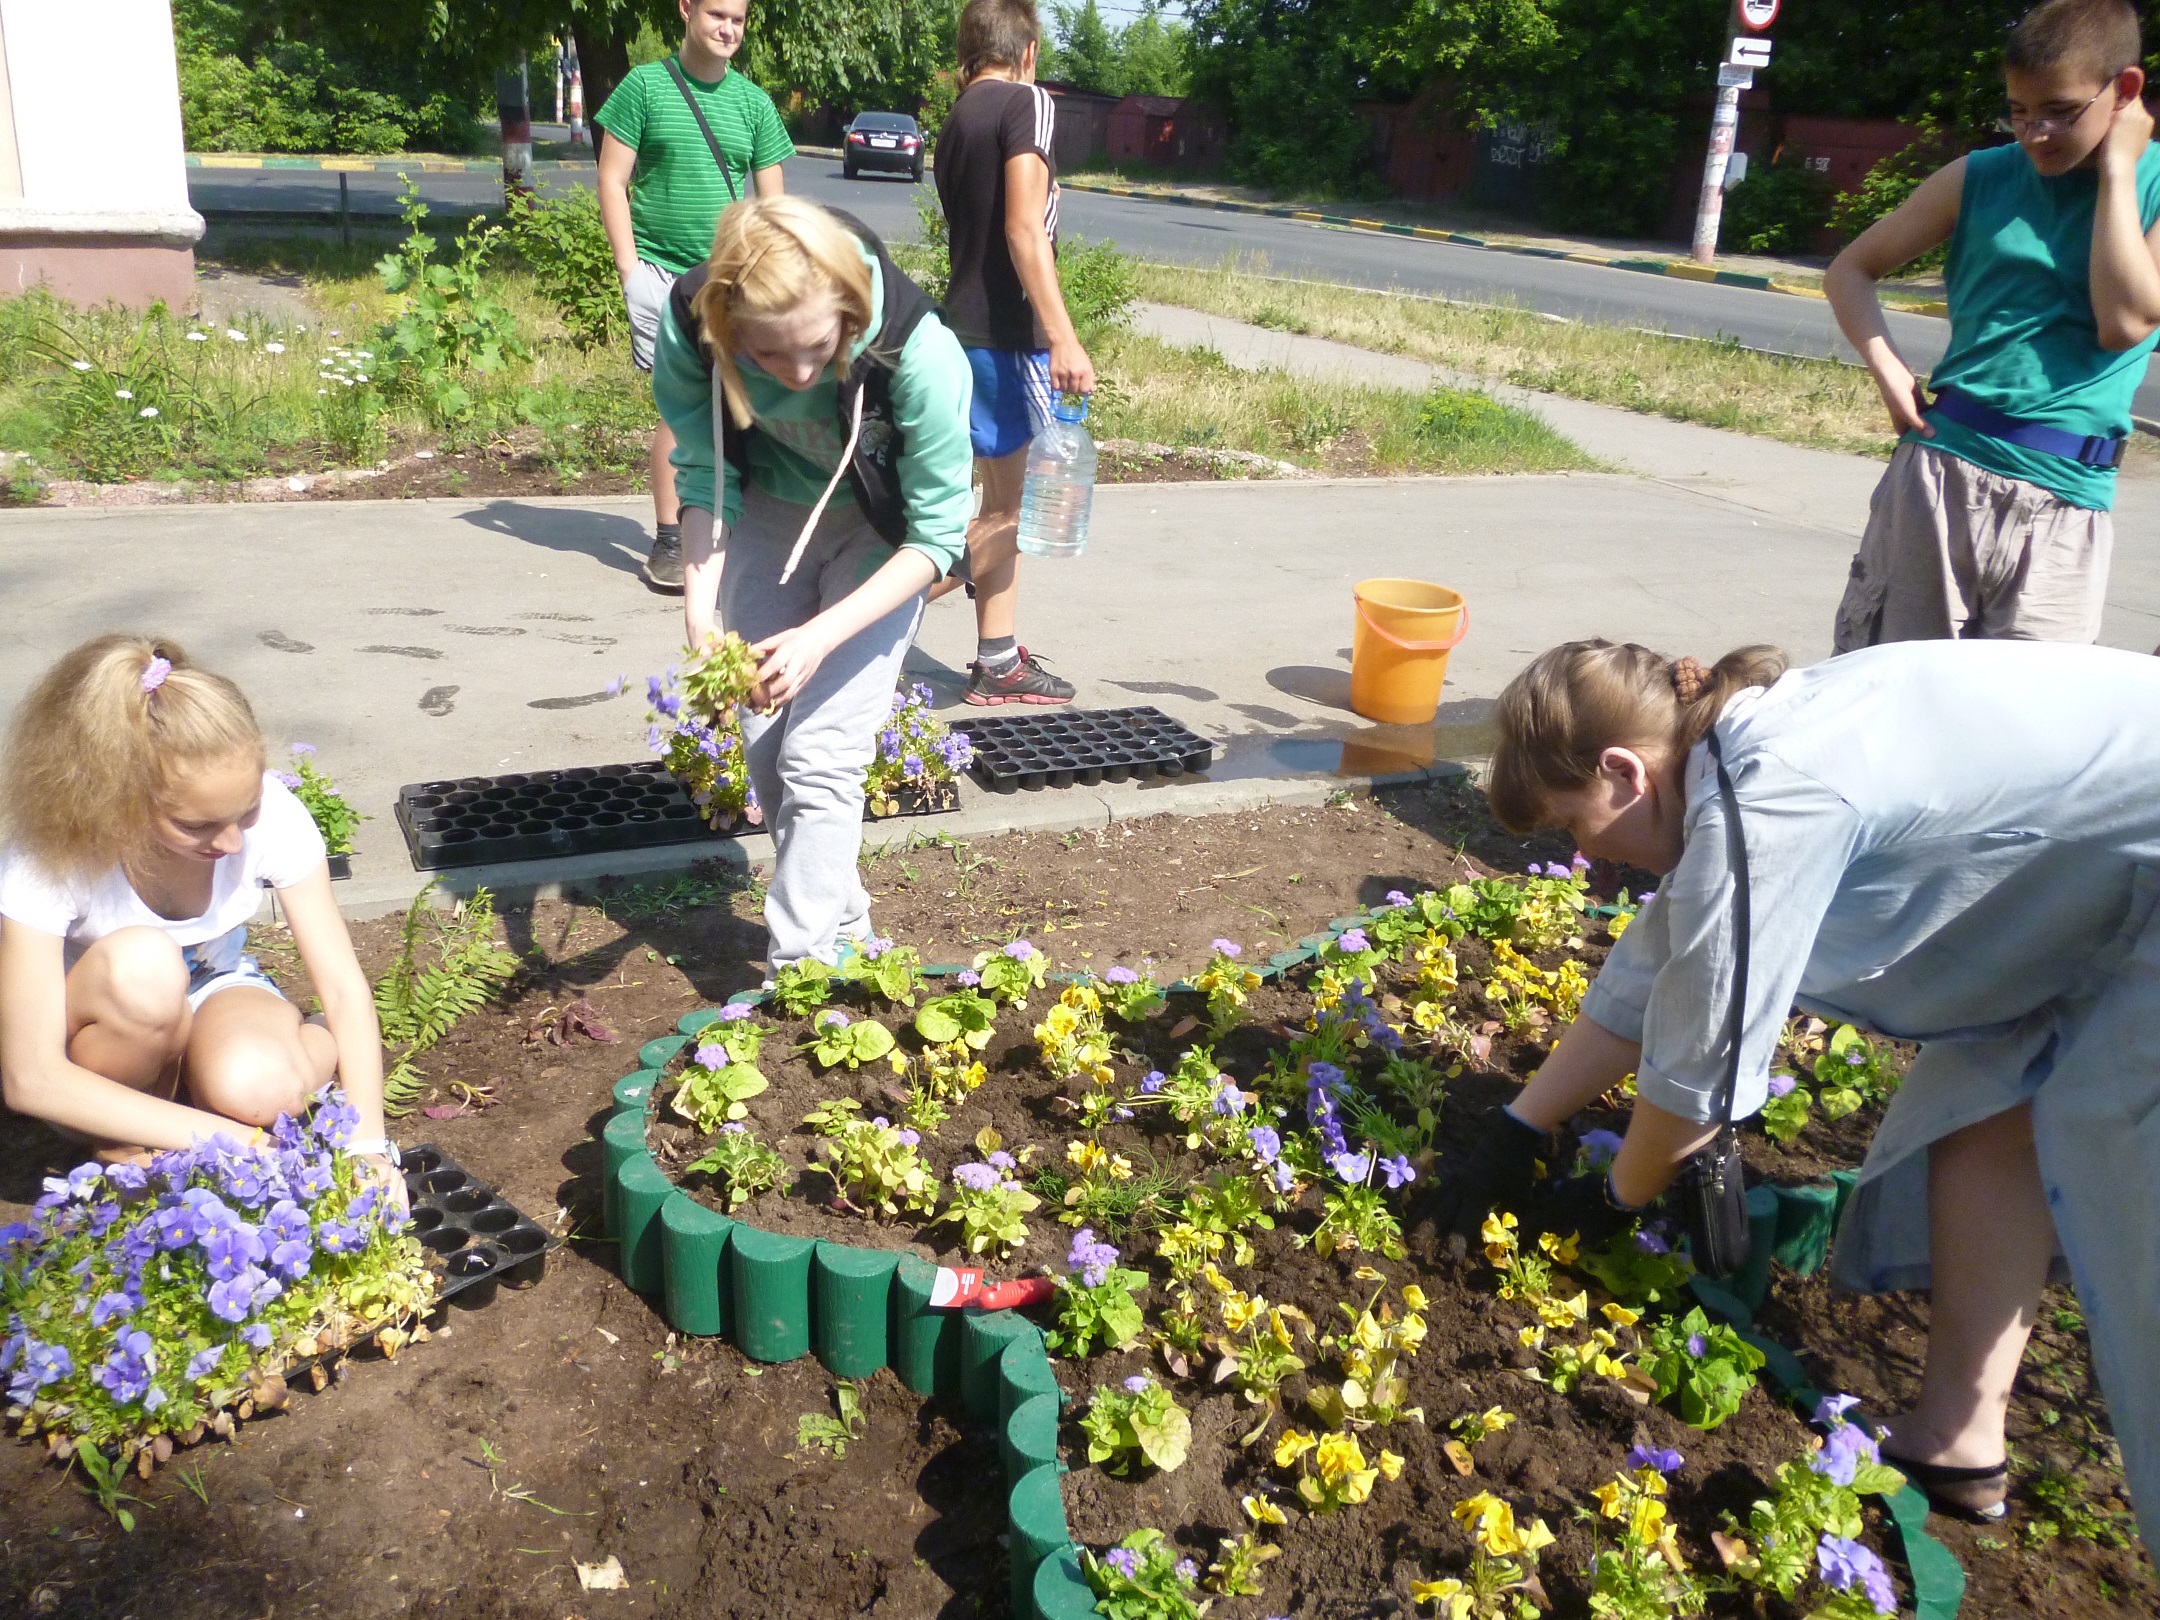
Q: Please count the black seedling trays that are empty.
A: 2